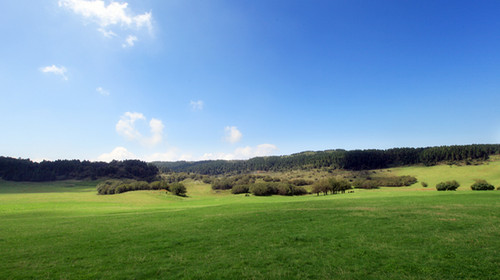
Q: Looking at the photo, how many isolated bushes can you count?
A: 3